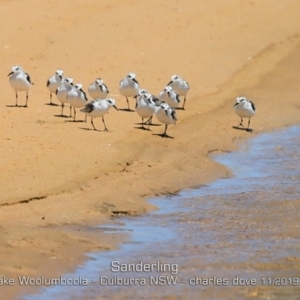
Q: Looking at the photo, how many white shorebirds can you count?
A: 13